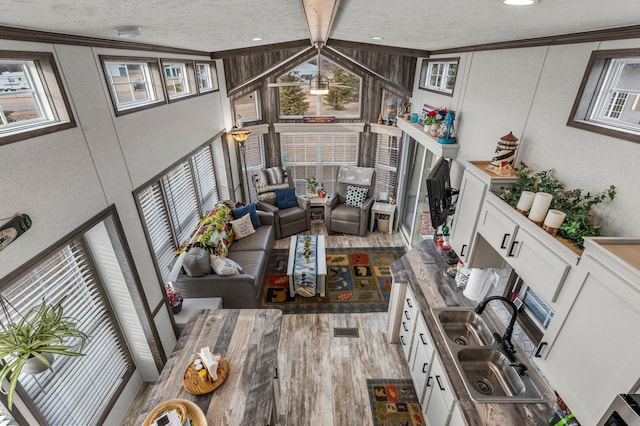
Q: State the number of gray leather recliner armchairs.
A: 2